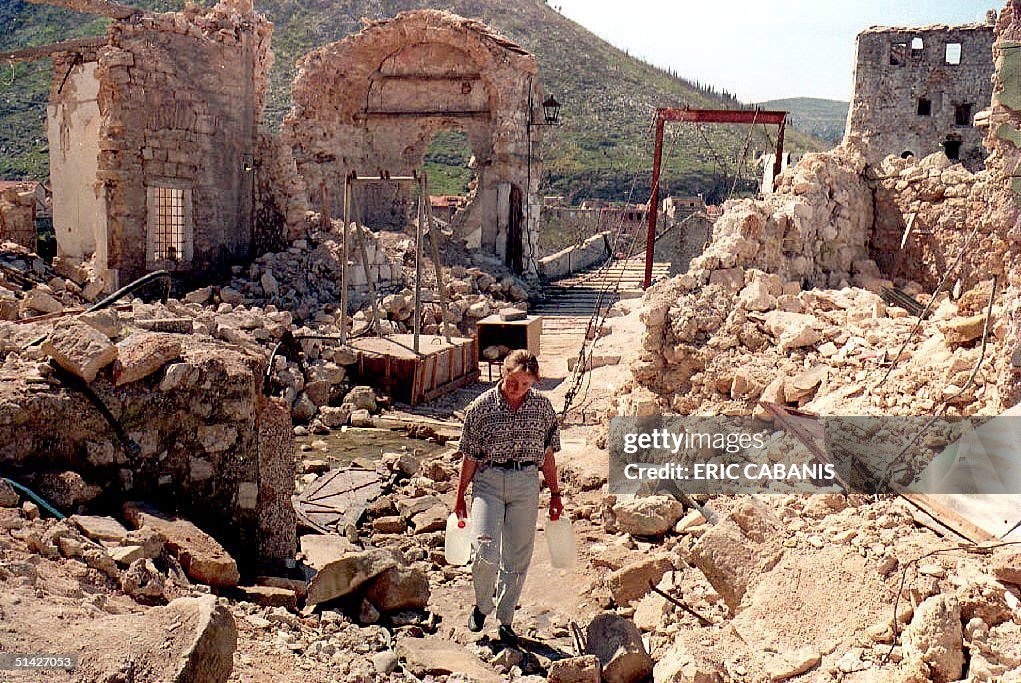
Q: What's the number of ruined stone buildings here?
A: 3